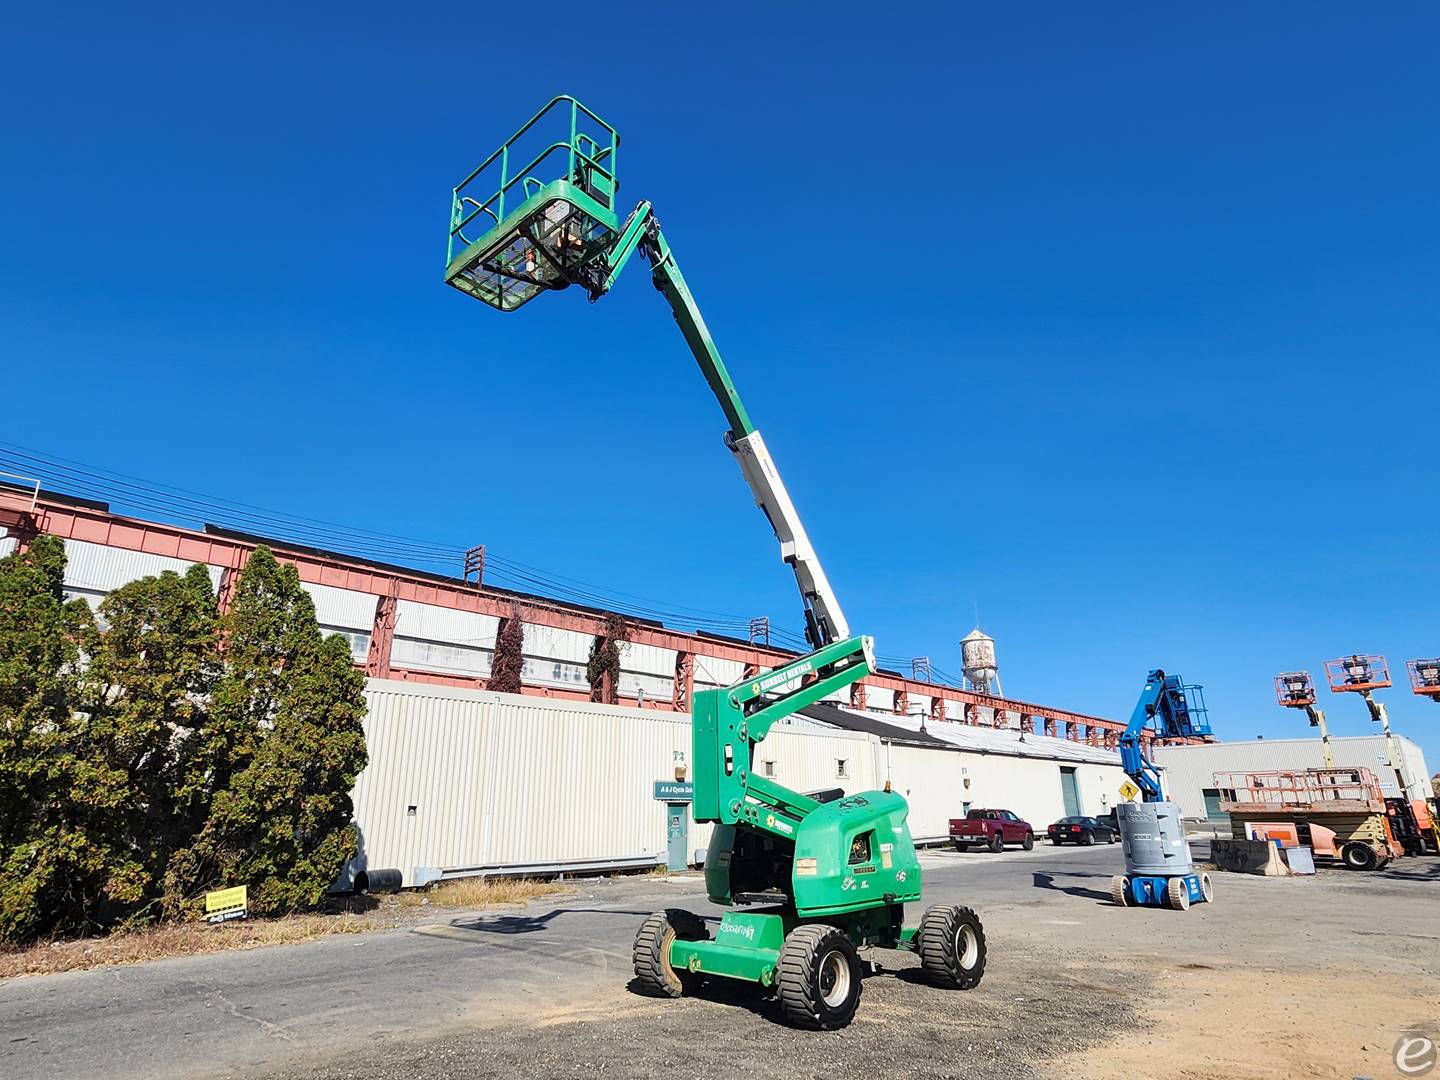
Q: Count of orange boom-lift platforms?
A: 3